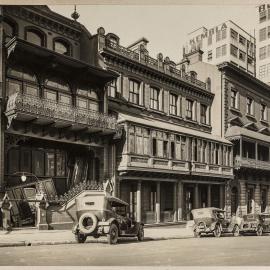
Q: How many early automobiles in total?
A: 3